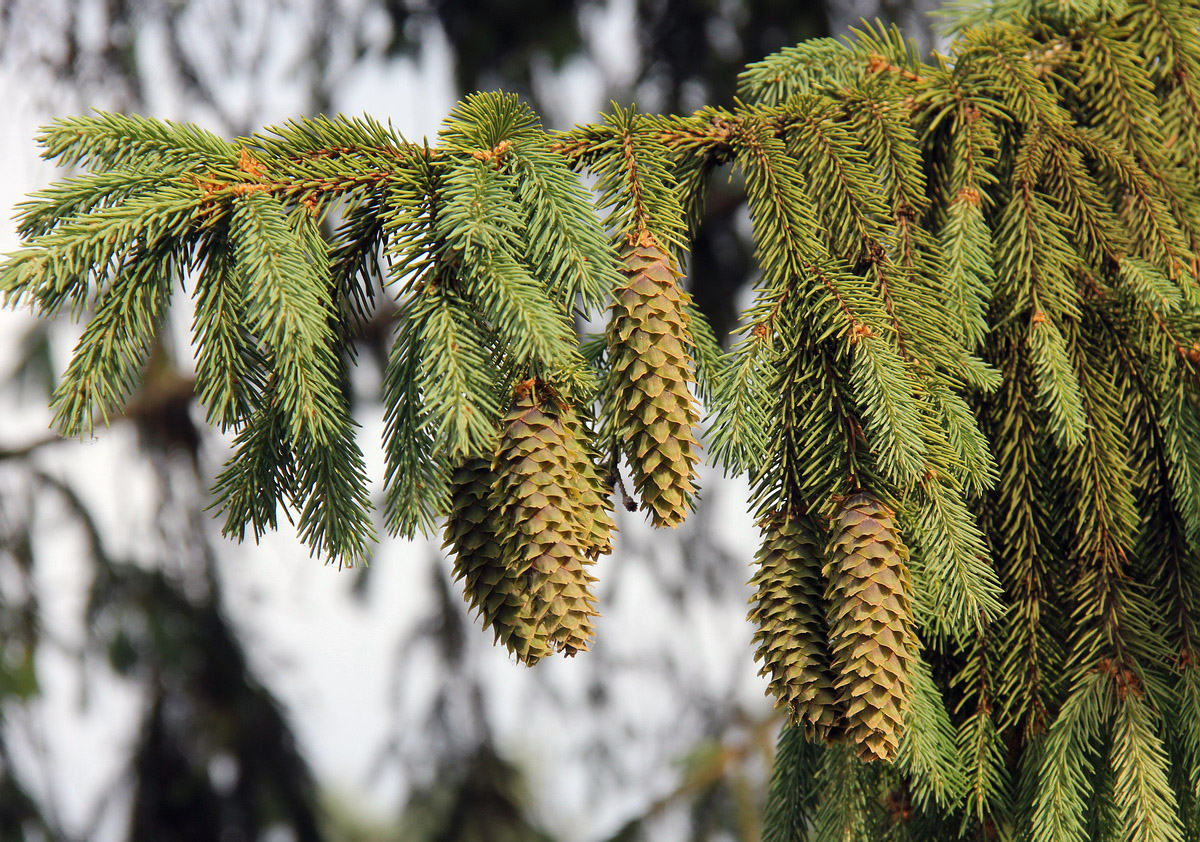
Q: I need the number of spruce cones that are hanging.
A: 6